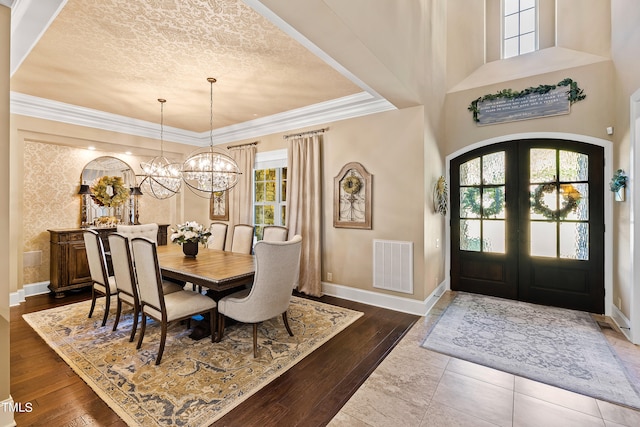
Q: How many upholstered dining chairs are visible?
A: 8